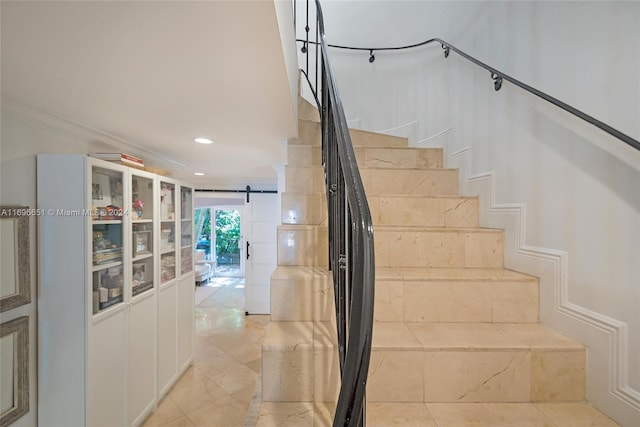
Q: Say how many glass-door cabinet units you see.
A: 4